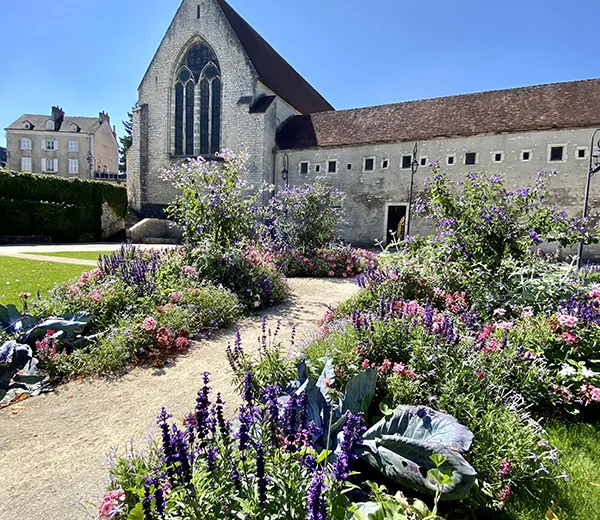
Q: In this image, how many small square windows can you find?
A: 14